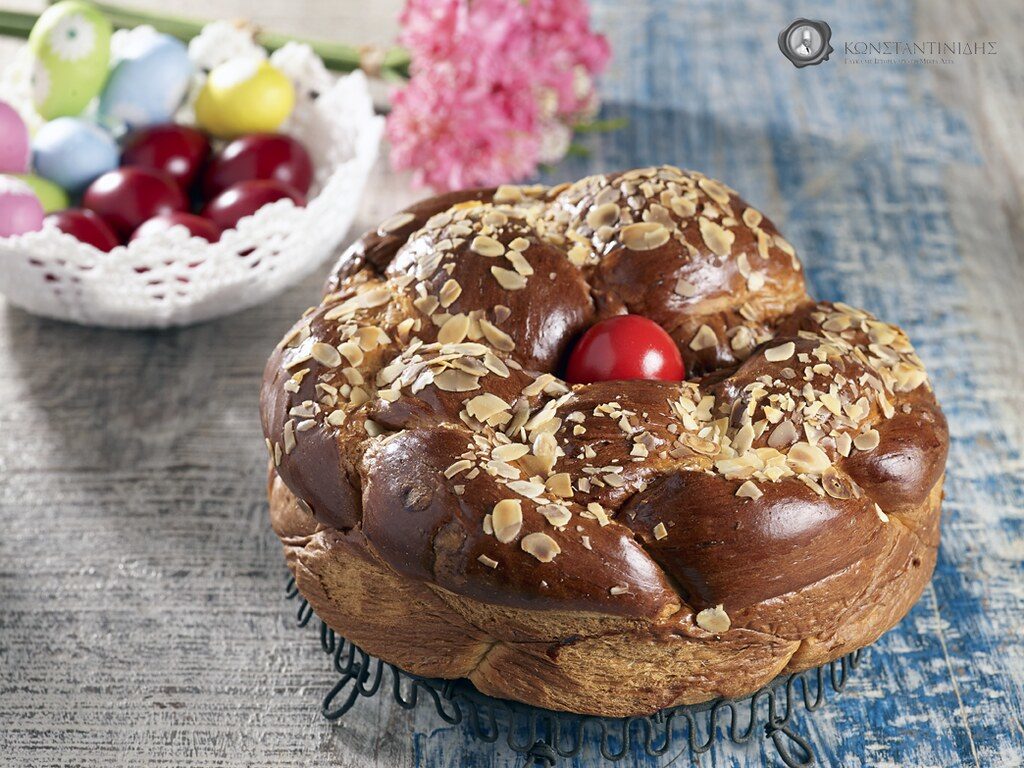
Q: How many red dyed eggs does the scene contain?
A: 7